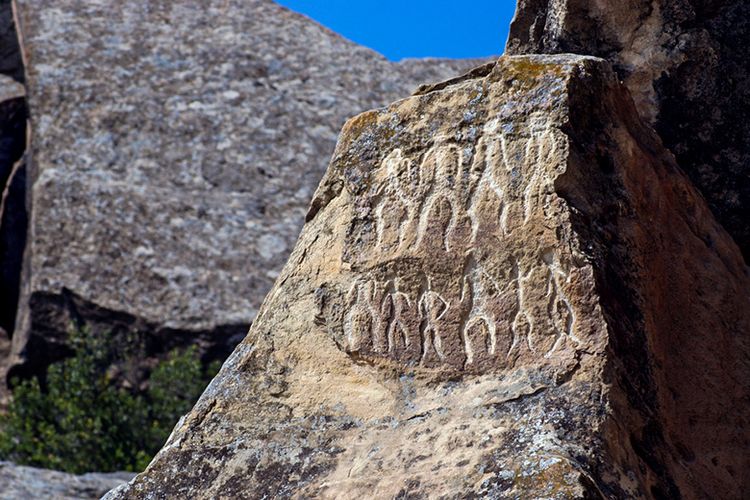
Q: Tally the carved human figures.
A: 10